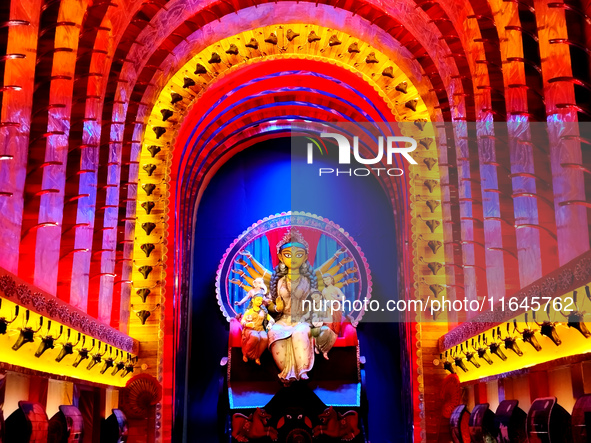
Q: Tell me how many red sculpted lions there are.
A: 2